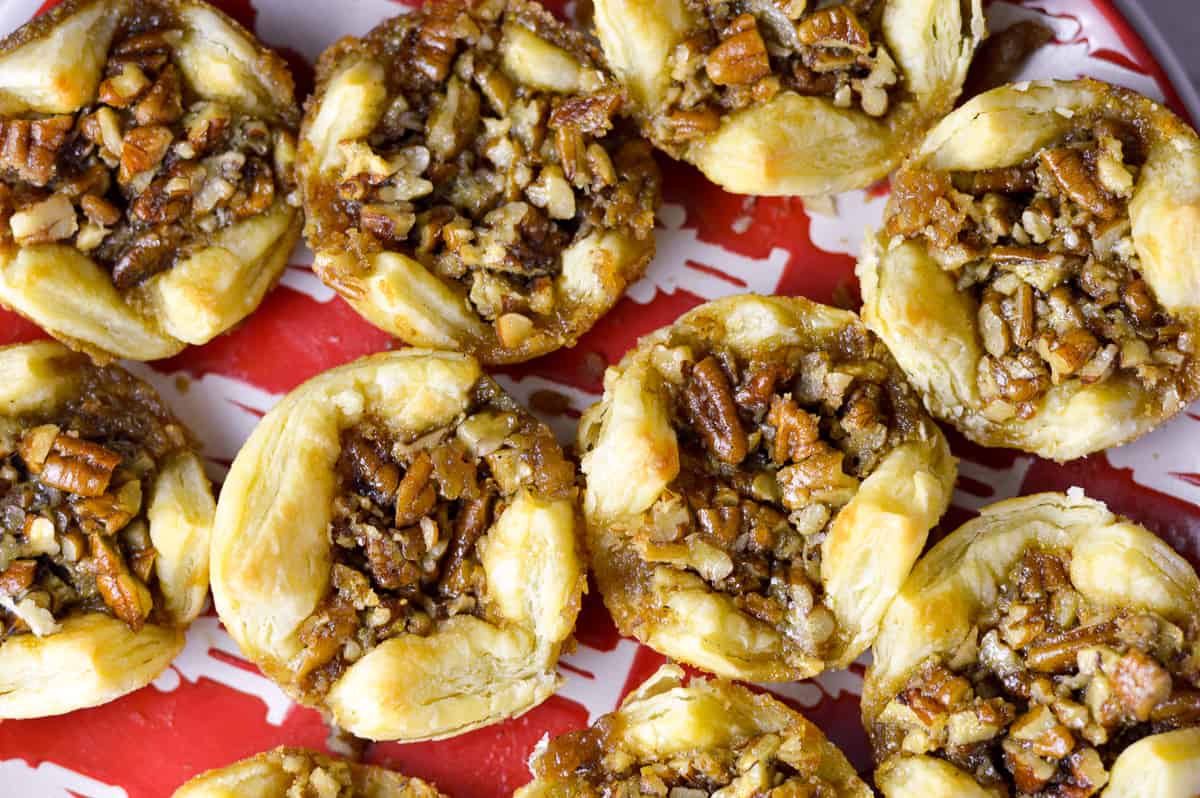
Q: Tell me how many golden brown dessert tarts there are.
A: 10